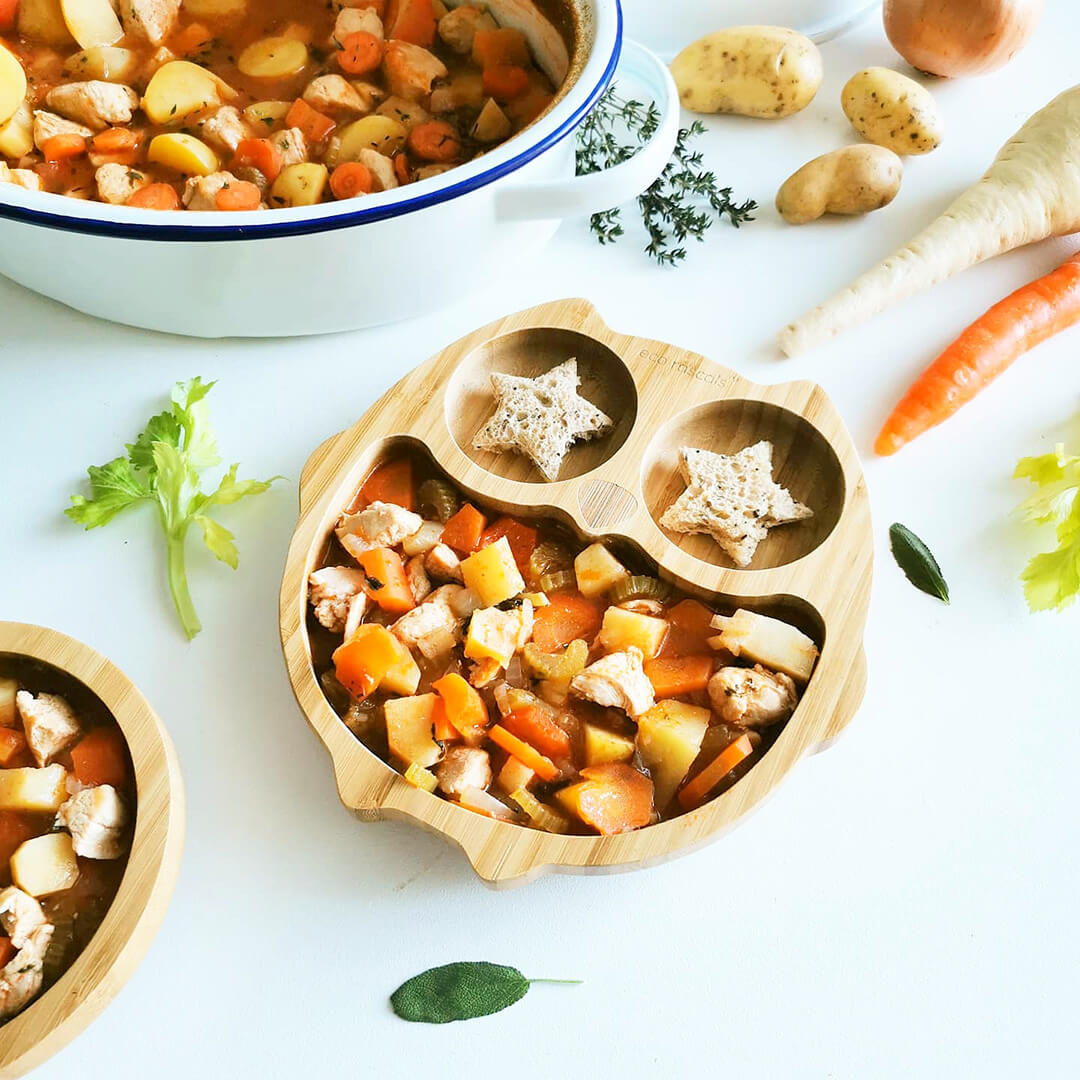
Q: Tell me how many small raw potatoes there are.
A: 3